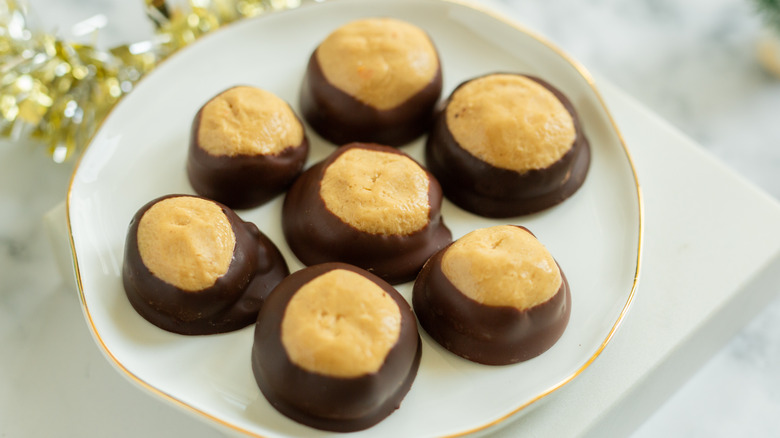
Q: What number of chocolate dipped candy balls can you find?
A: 7